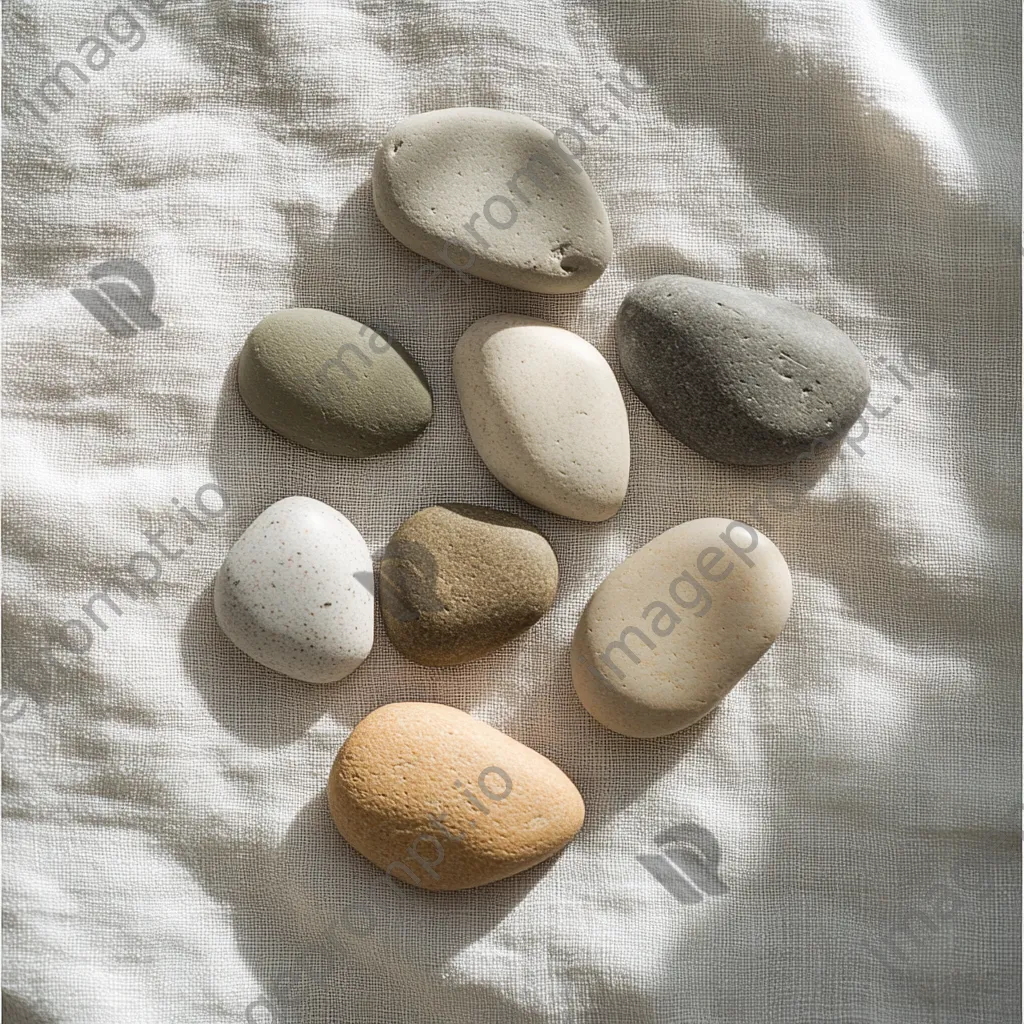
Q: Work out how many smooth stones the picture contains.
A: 8